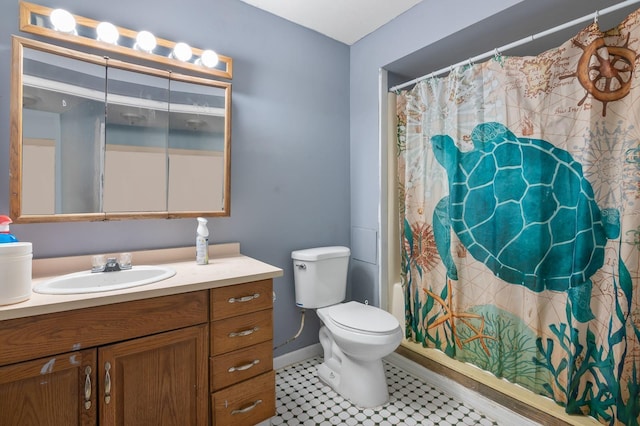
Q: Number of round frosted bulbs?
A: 5